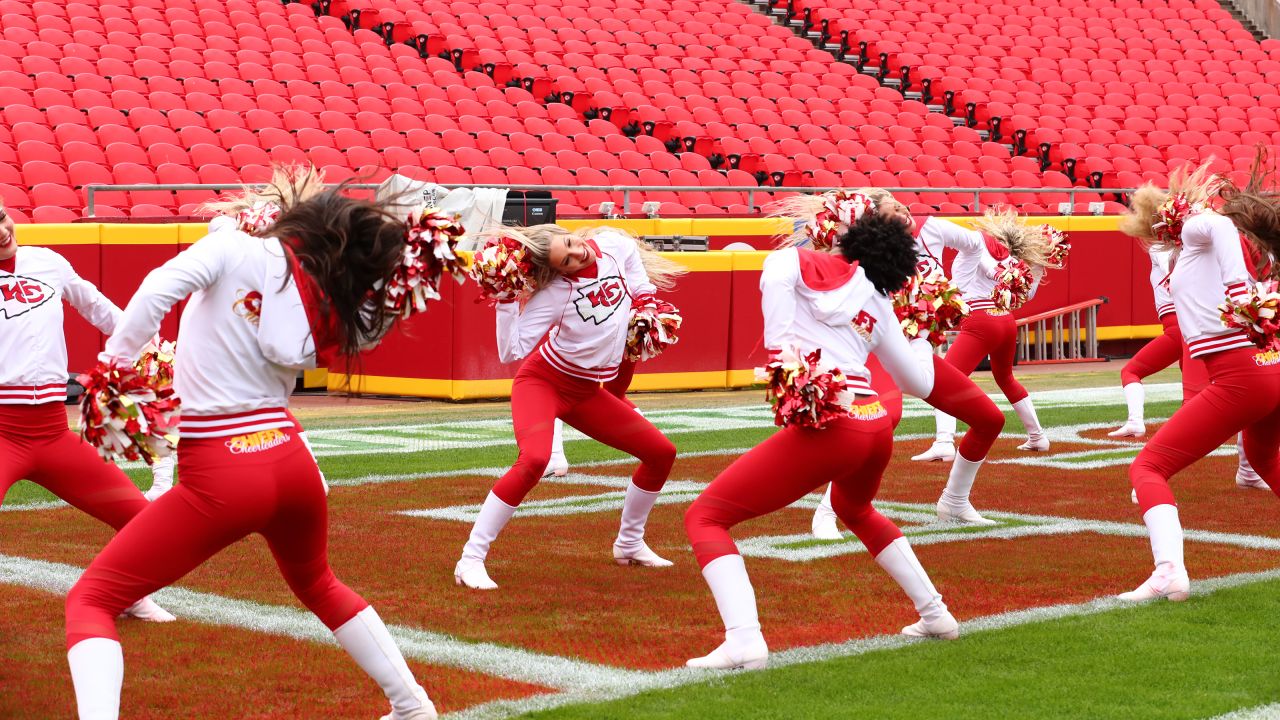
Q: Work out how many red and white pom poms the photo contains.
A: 13